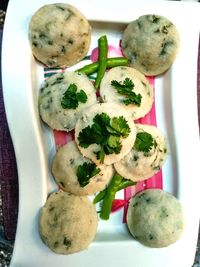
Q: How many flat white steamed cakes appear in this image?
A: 9